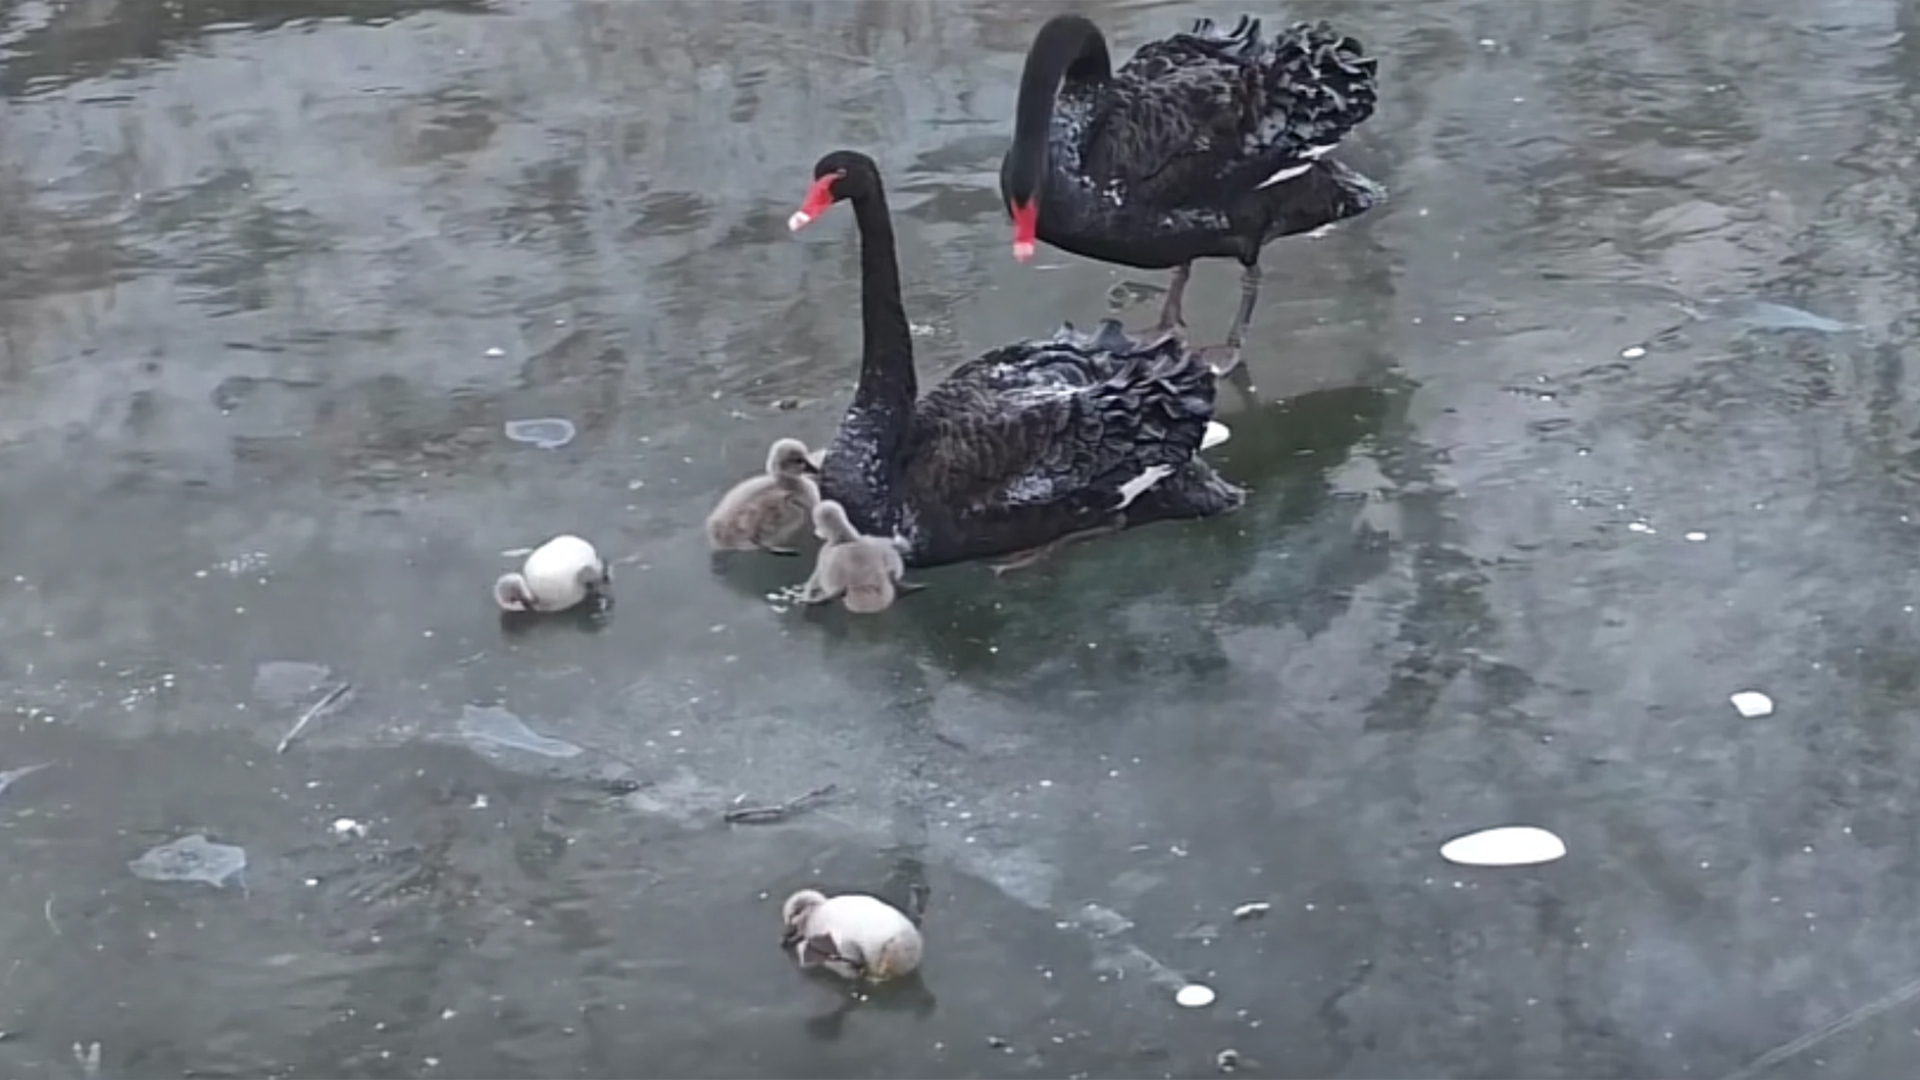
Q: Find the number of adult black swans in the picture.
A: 2